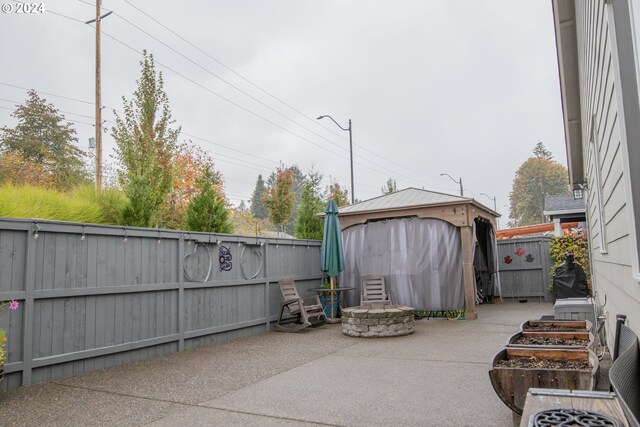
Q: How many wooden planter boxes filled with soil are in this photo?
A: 3